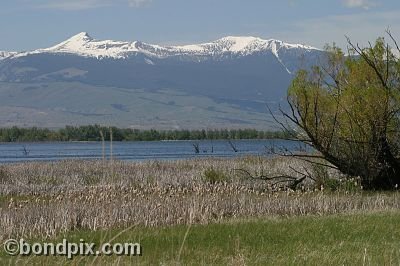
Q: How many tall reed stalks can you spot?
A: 2